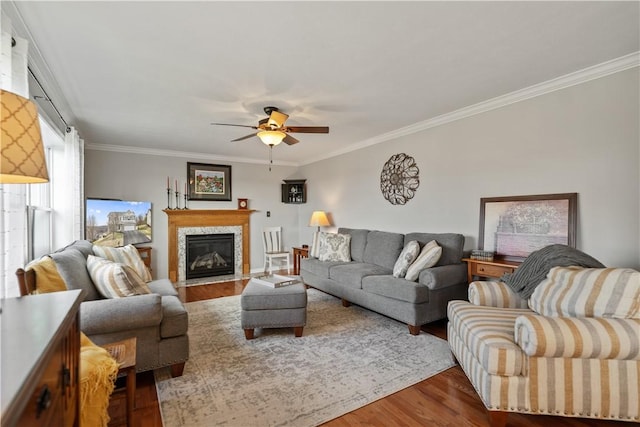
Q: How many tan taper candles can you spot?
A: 3